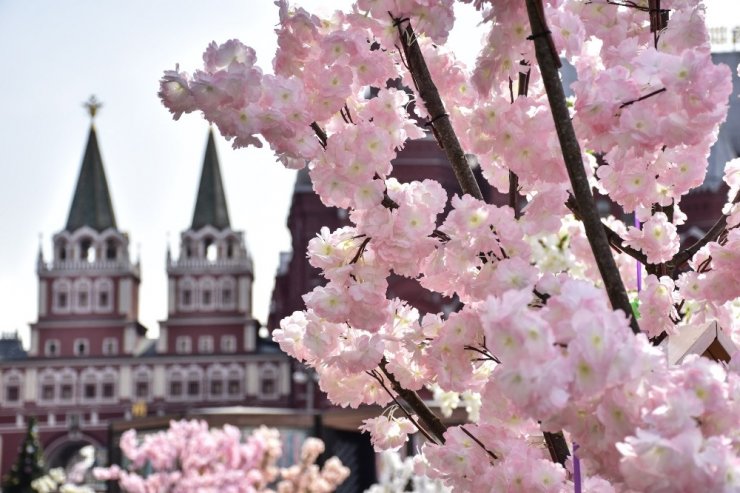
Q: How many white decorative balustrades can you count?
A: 2